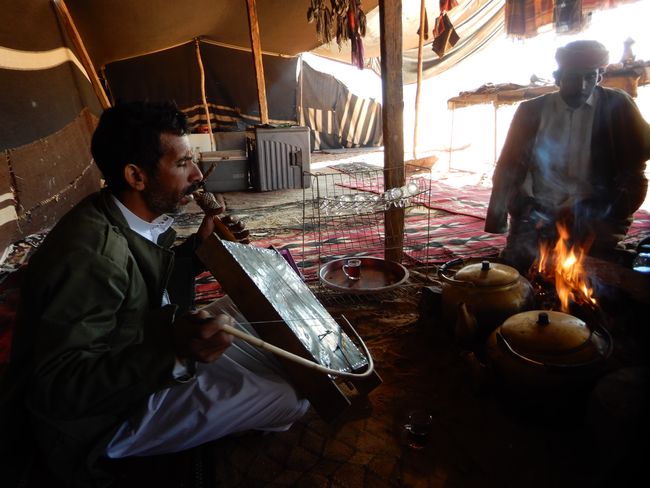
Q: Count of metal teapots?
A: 2